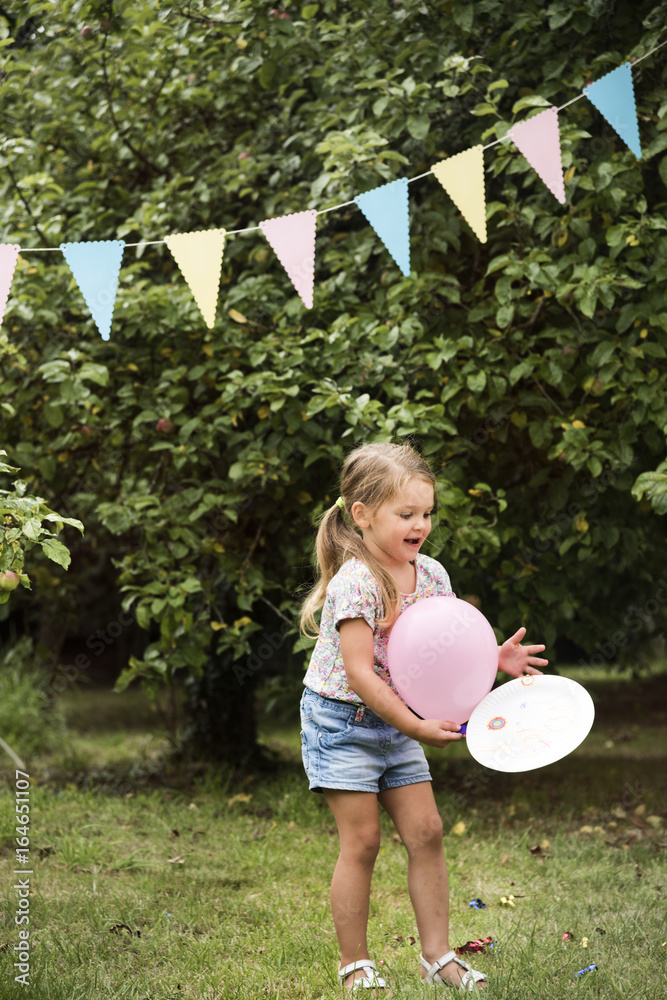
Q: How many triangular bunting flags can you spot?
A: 8